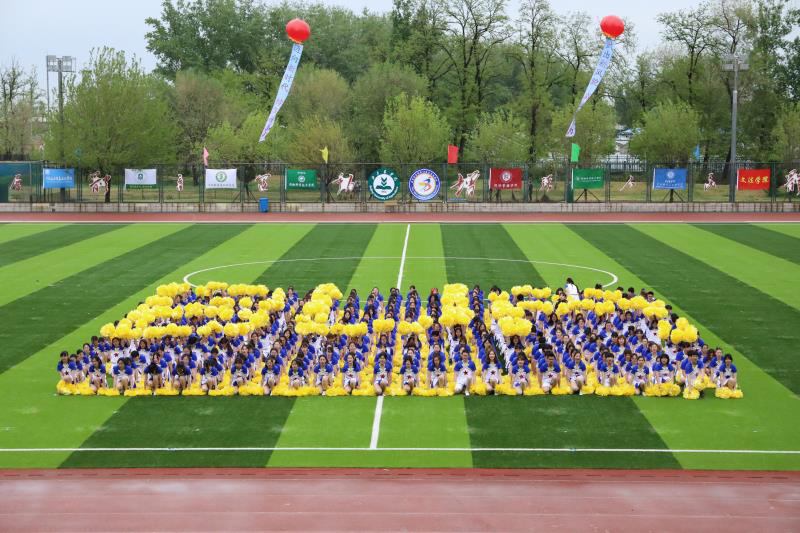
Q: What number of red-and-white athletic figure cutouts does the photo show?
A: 10